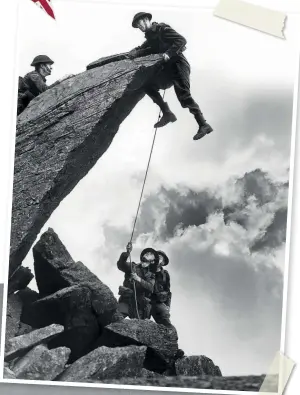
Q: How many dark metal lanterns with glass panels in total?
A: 0